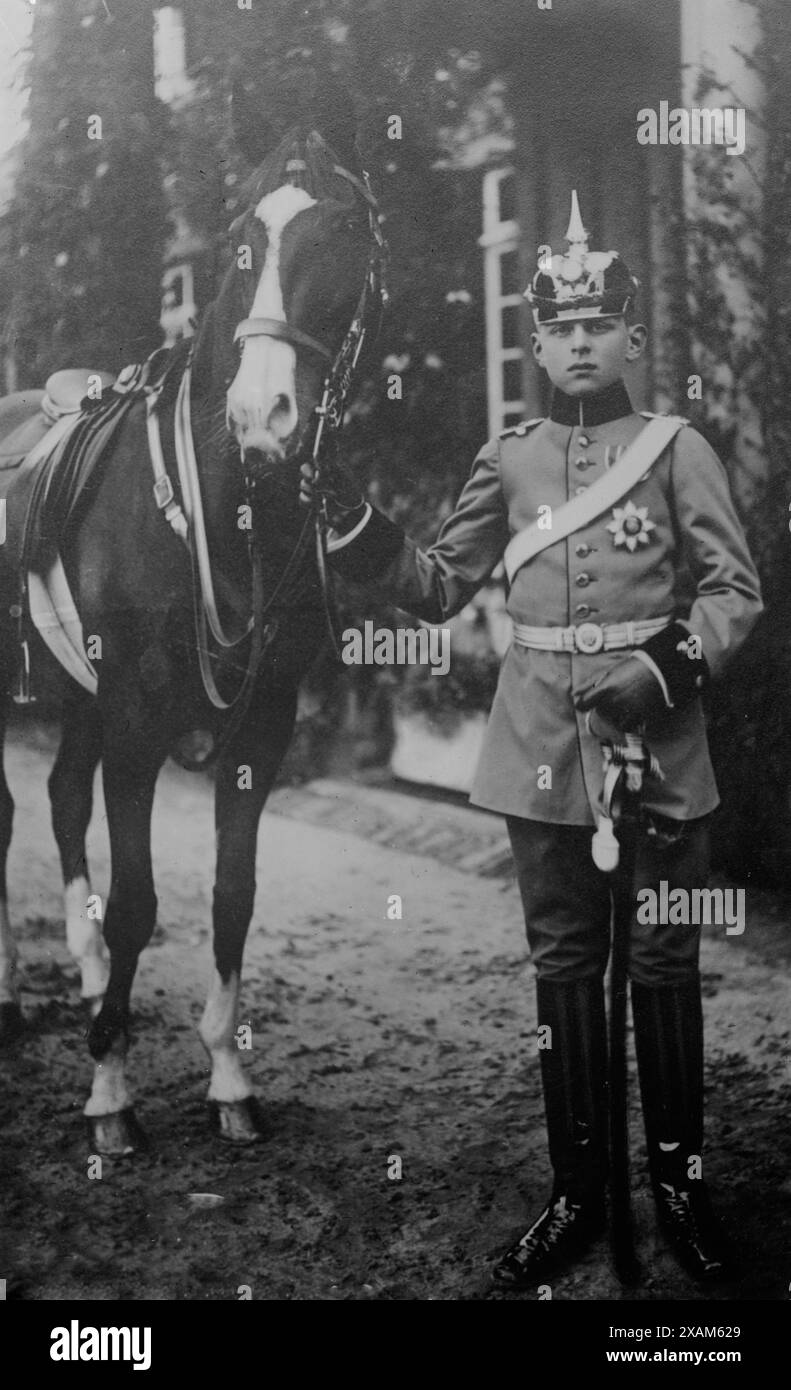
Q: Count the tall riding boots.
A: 2